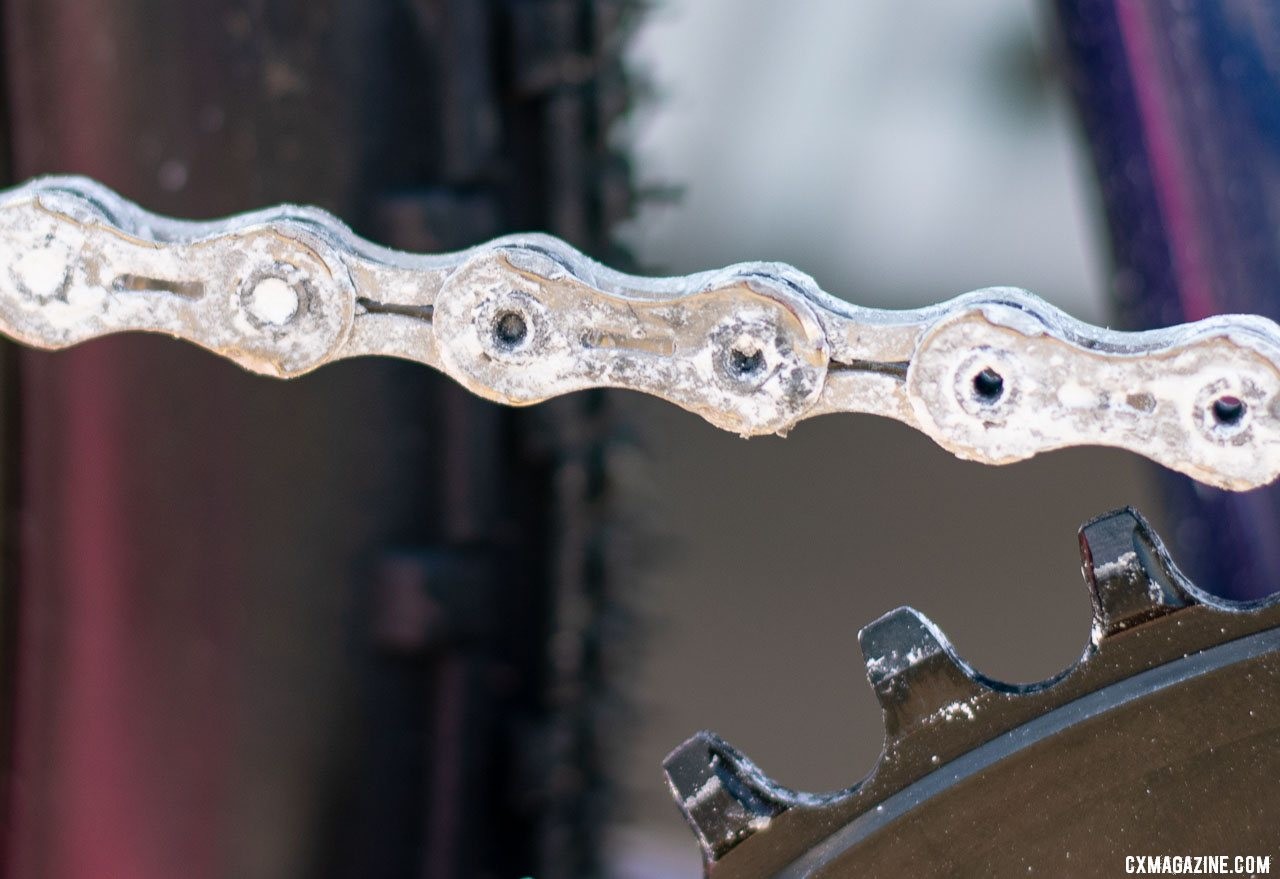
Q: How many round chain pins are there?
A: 6